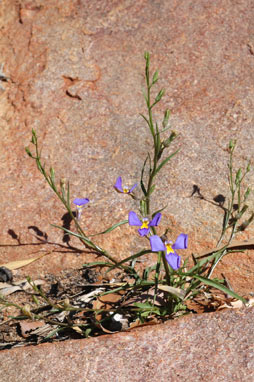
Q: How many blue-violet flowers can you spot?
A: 4